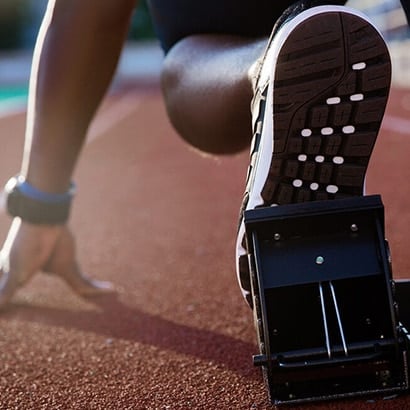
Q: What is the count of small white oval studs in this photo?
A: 12